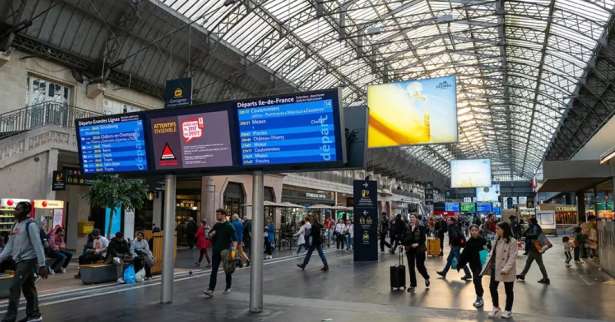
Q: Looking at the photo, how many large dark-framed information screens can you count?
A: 3